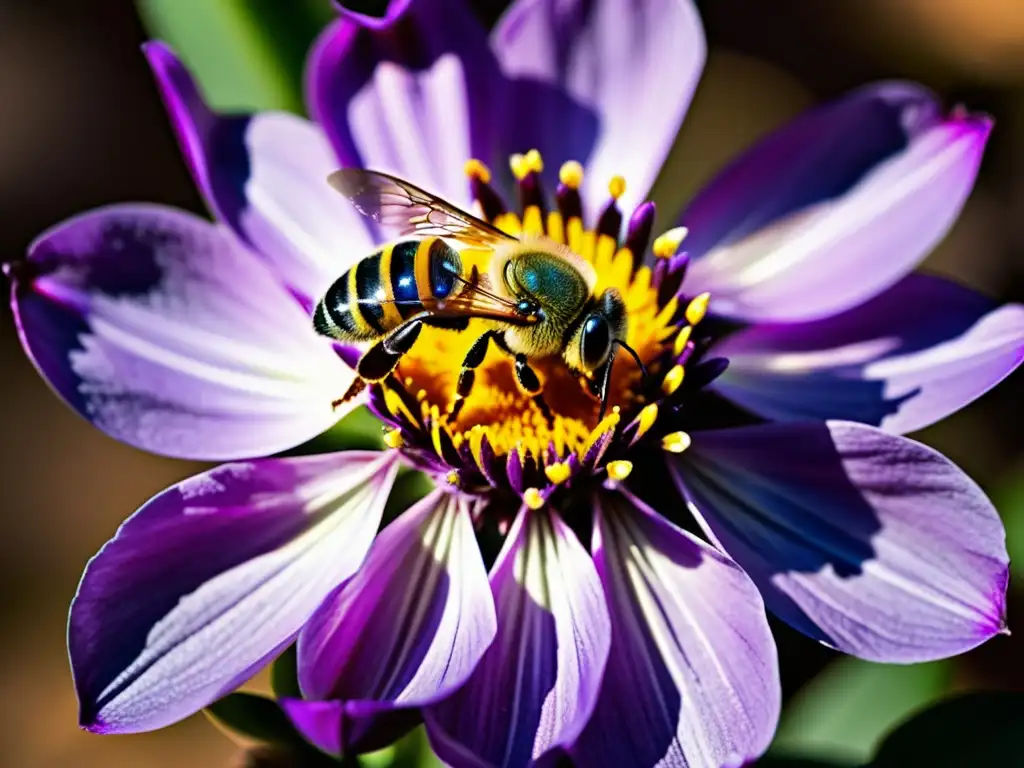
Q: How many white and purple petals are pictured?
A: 11